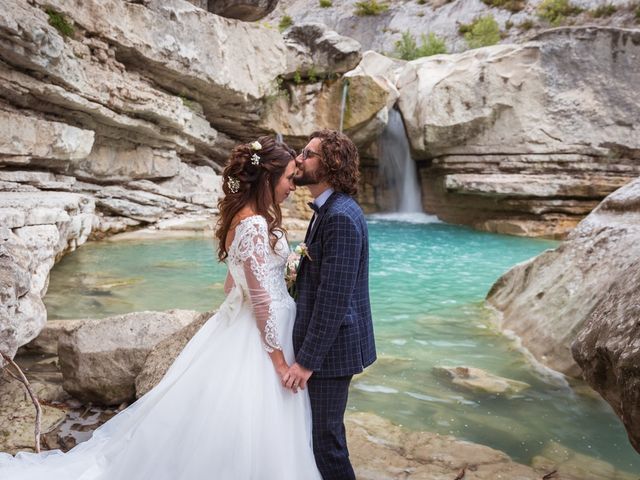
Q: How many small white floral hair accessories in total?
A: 3